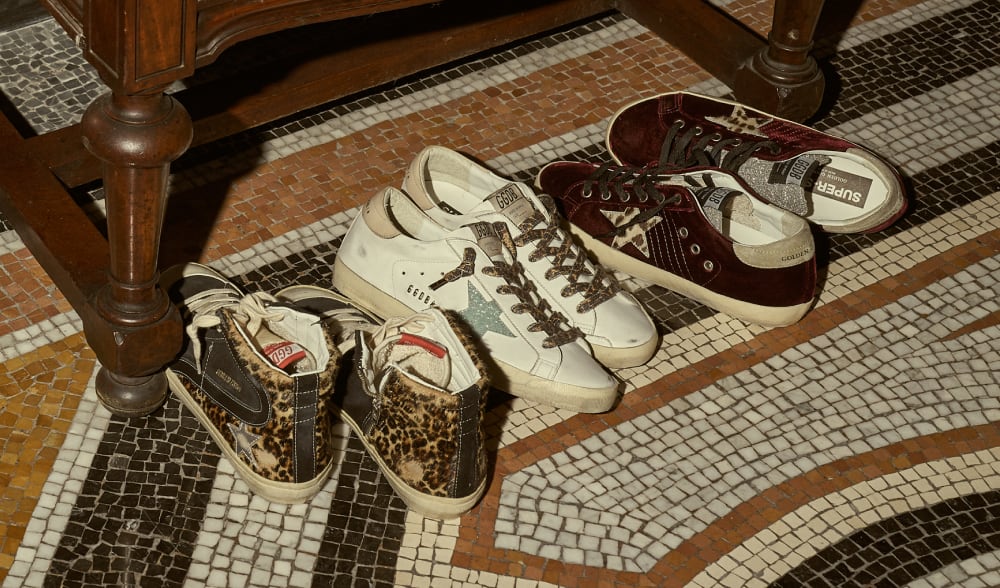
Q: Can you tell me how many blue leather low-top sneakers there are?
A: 0